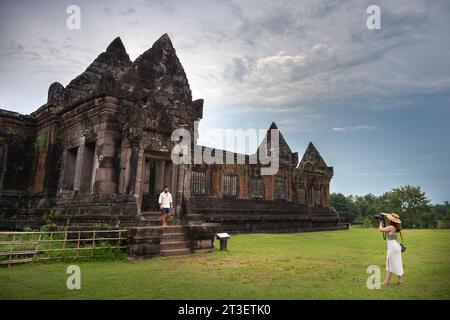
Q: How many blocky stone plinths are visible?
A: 2